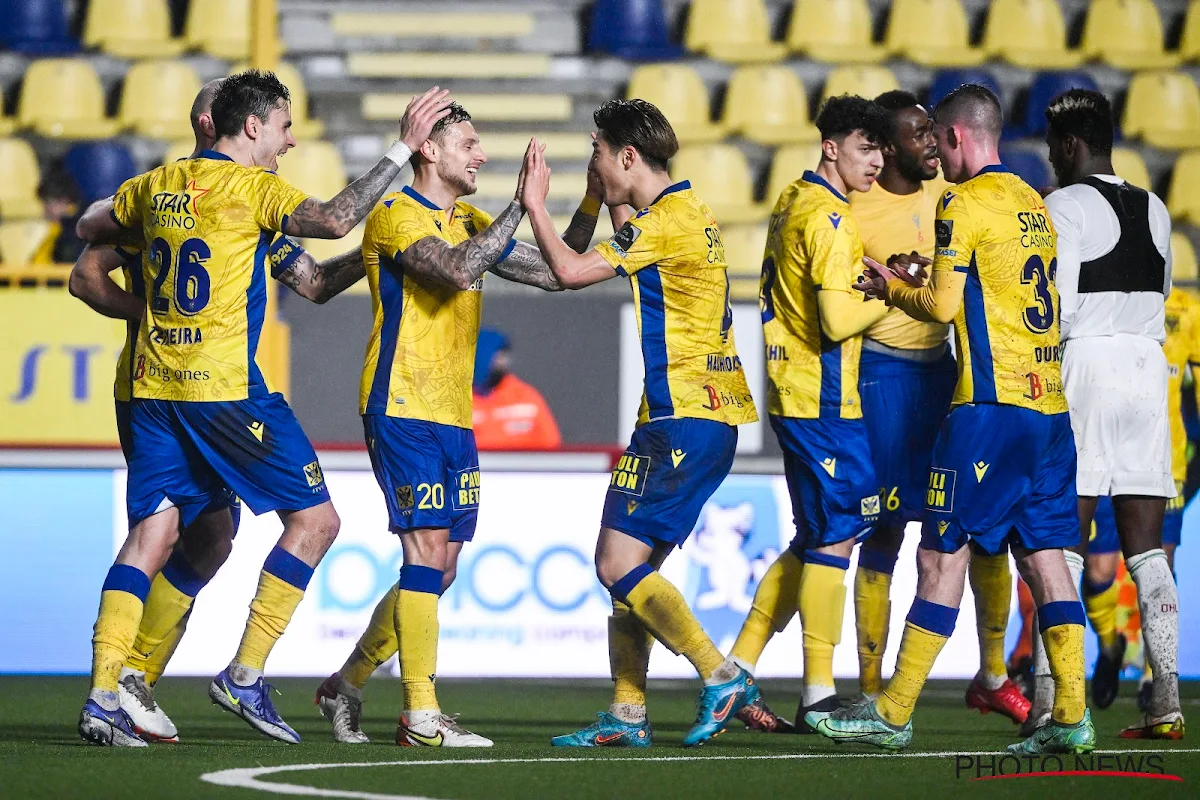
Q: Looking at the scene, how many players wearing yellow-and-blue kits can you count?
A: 8